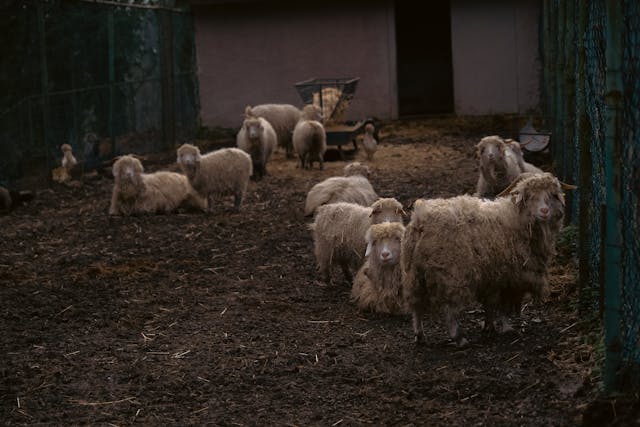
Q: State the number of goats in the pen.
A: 11